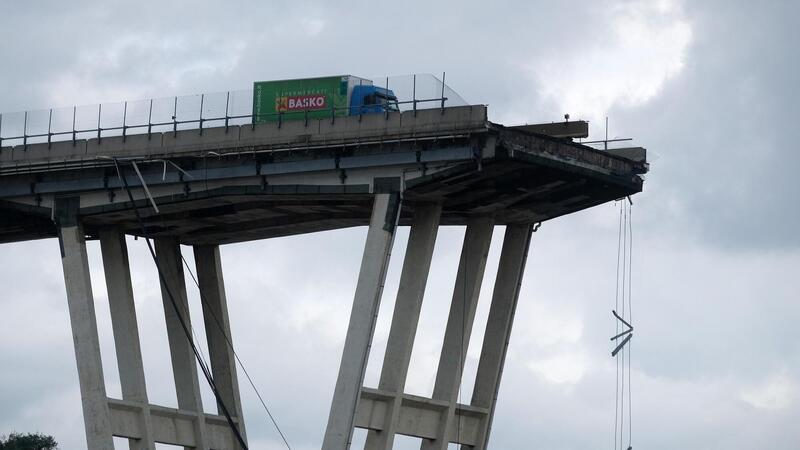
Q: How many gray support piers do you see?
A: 8